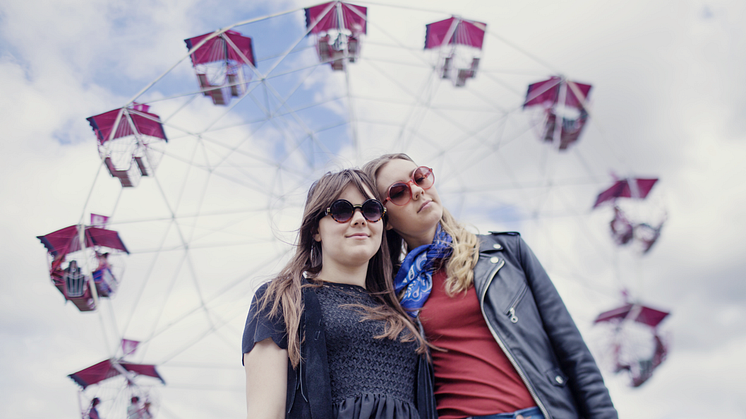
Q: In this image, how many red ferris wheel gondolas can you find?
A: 9